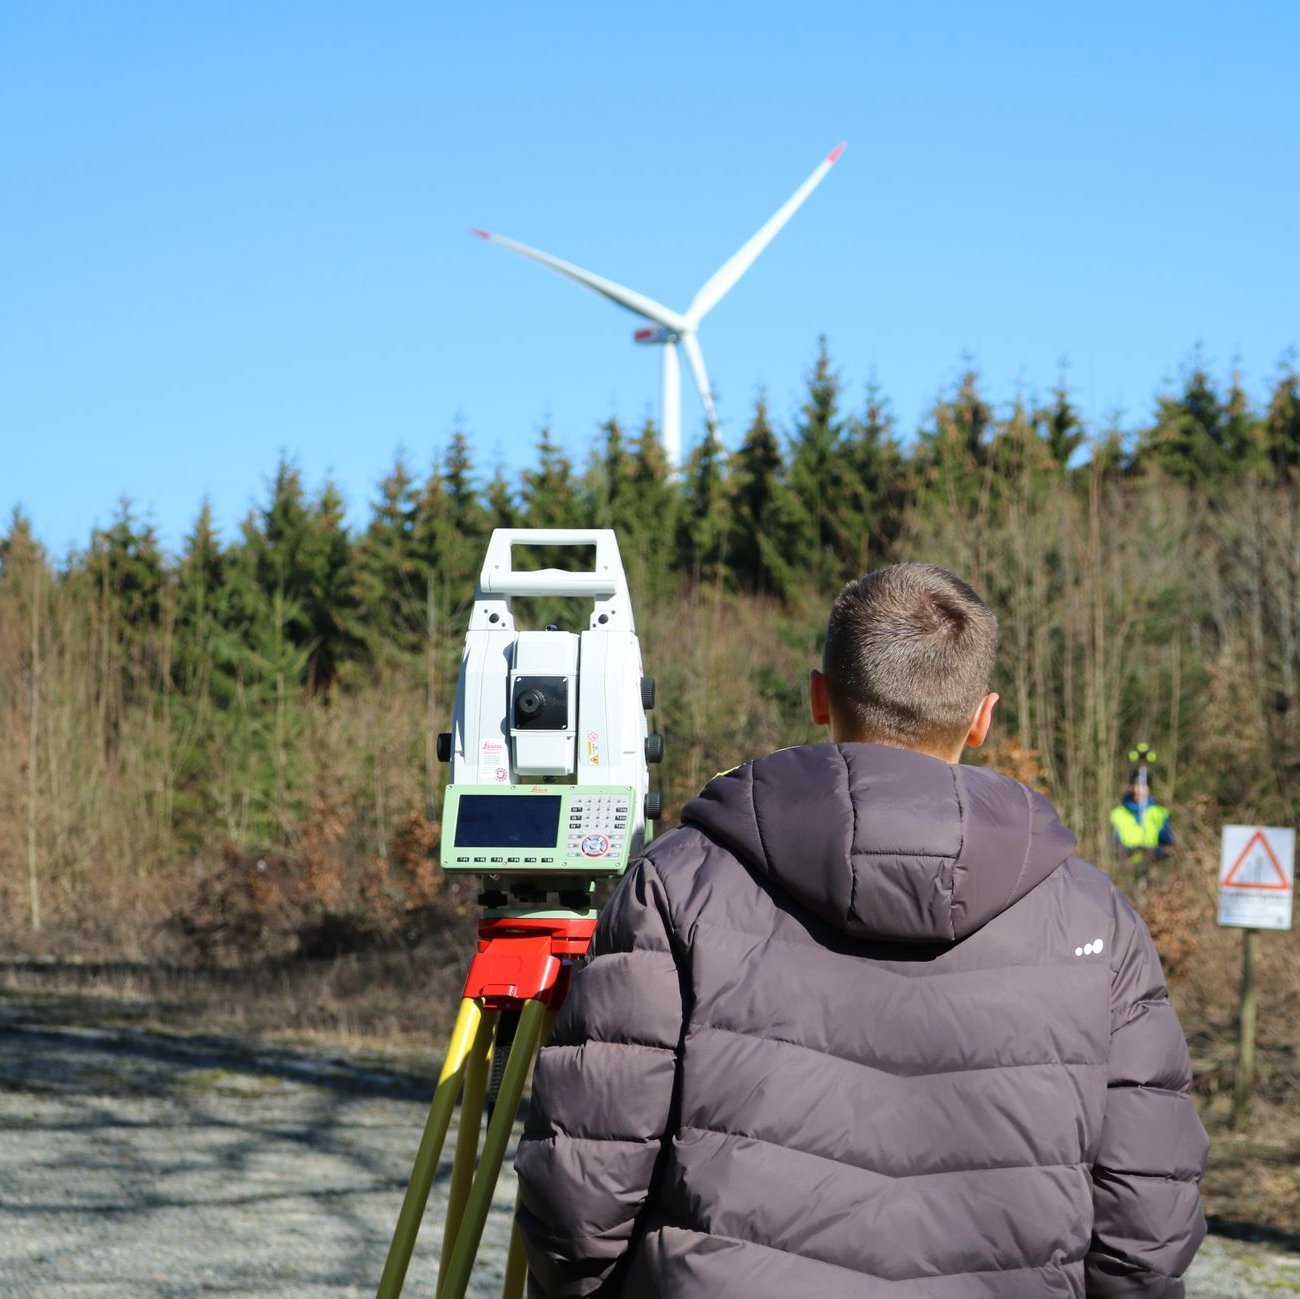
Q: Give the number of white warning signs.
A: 1